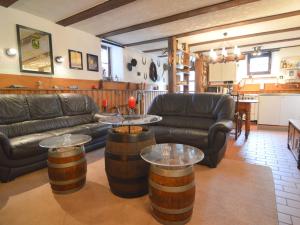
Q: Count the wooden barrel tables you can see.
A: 3